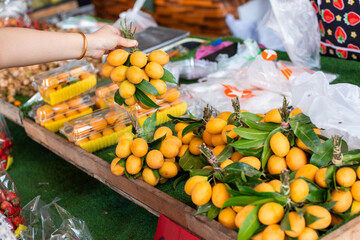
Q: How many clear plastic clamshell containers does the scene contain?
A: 5